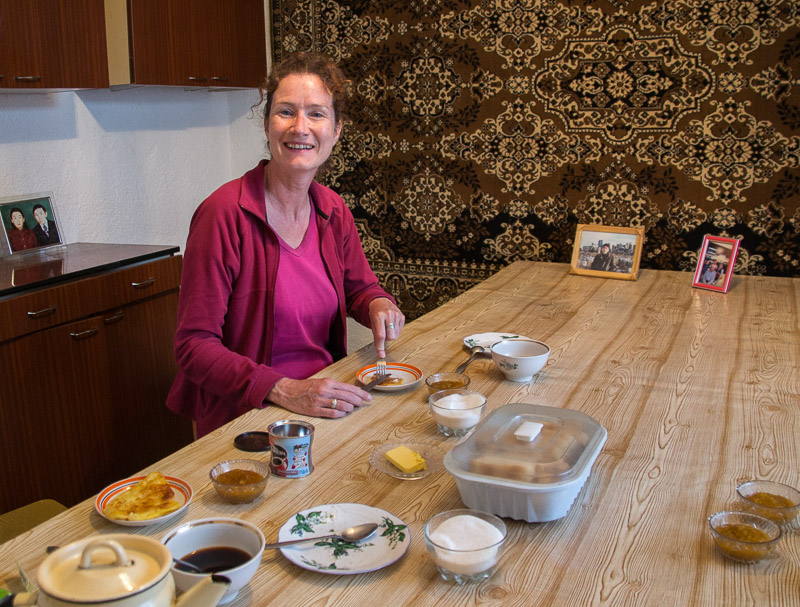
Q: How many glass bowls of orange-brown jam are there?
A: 4